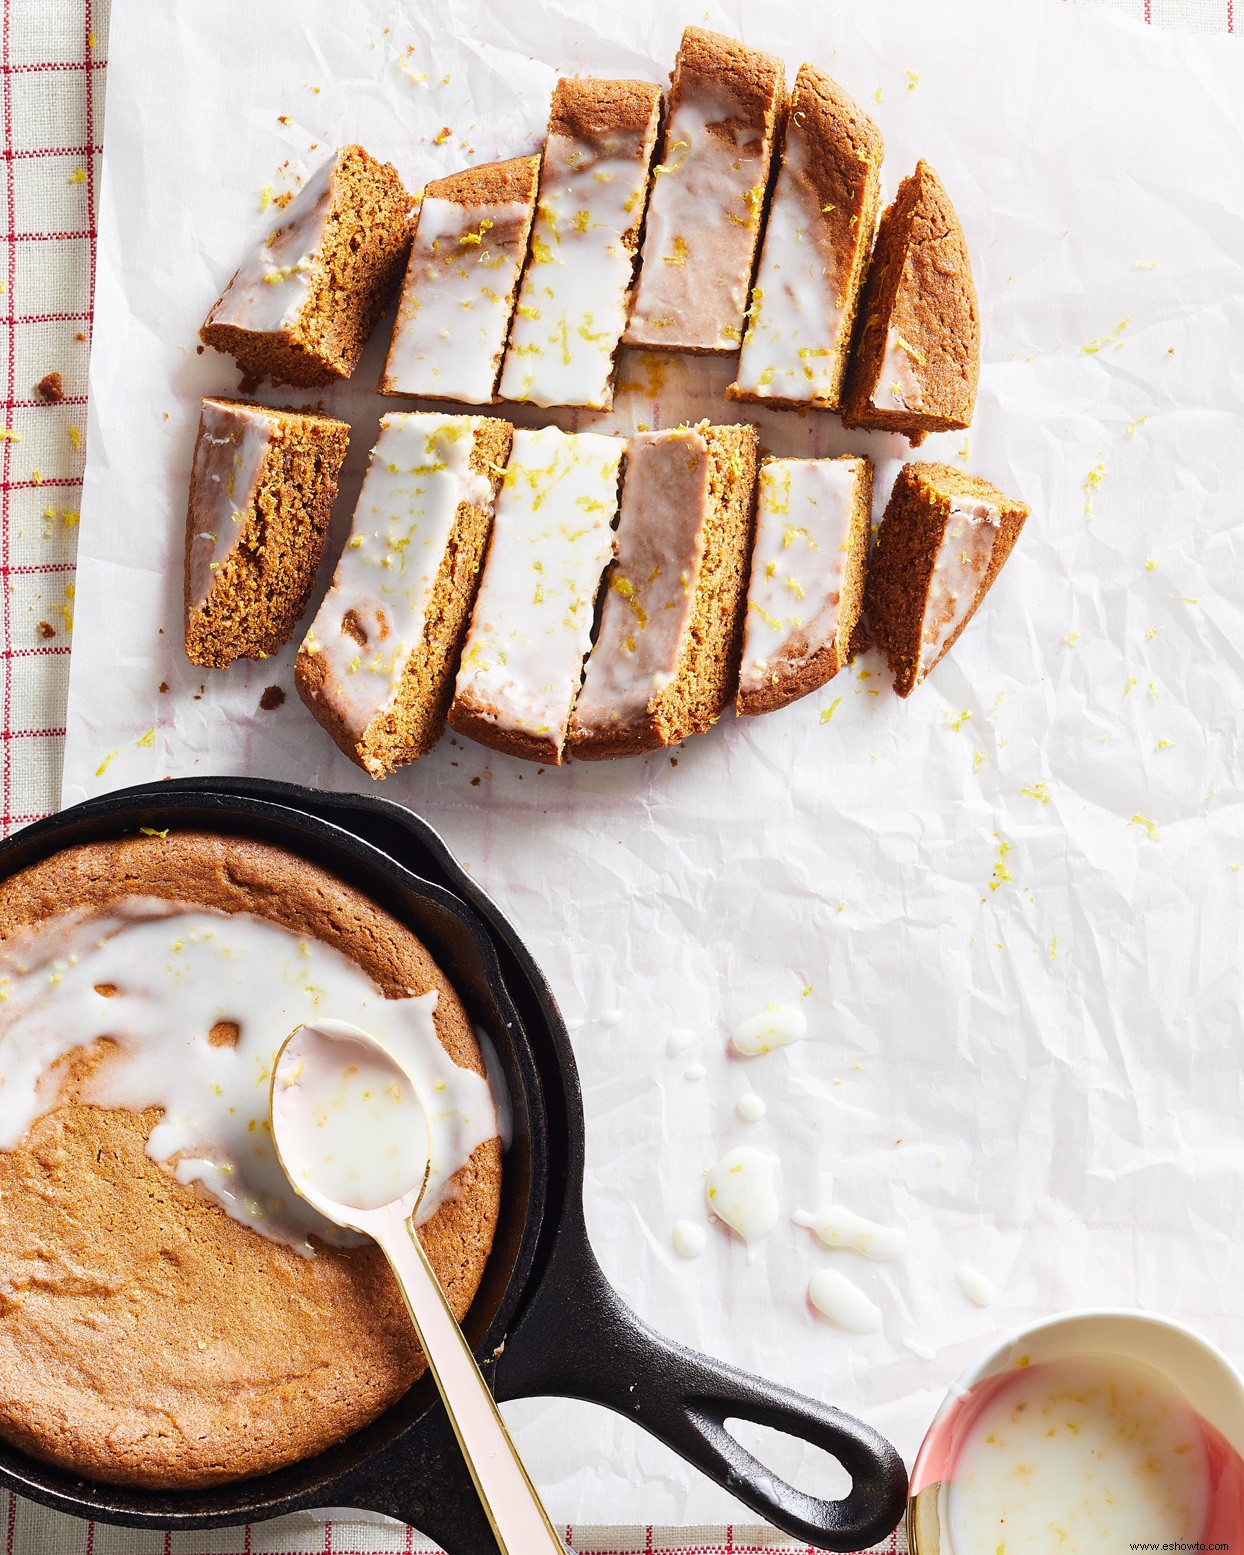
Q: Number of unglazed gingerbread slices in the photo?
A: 0